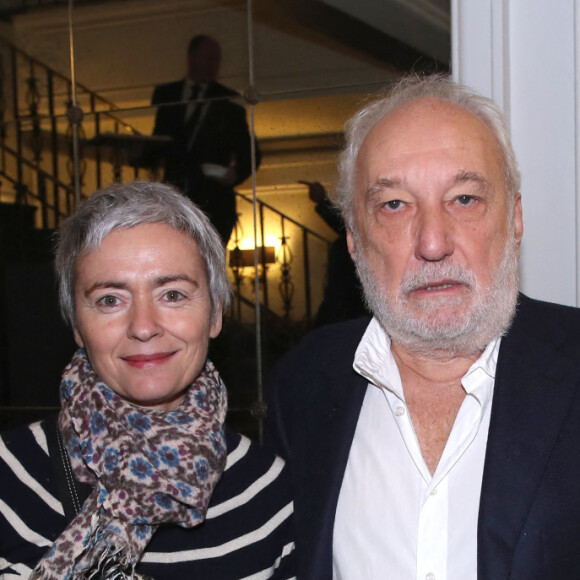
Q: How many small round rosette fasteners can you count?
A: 3